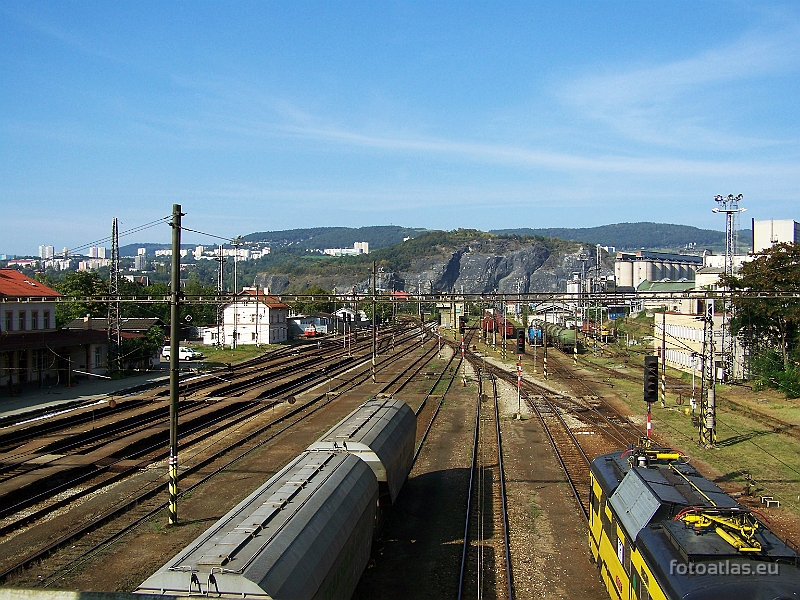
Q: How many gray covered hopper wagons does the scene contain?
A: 2